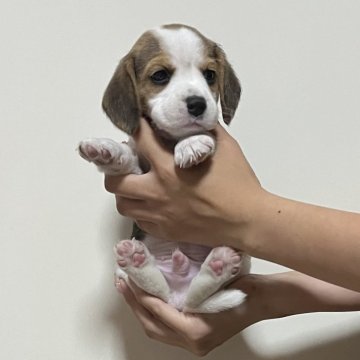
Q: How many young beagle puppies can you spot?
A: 1